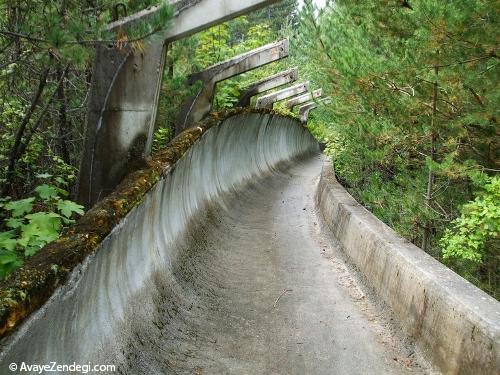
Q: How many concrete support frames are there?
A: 6